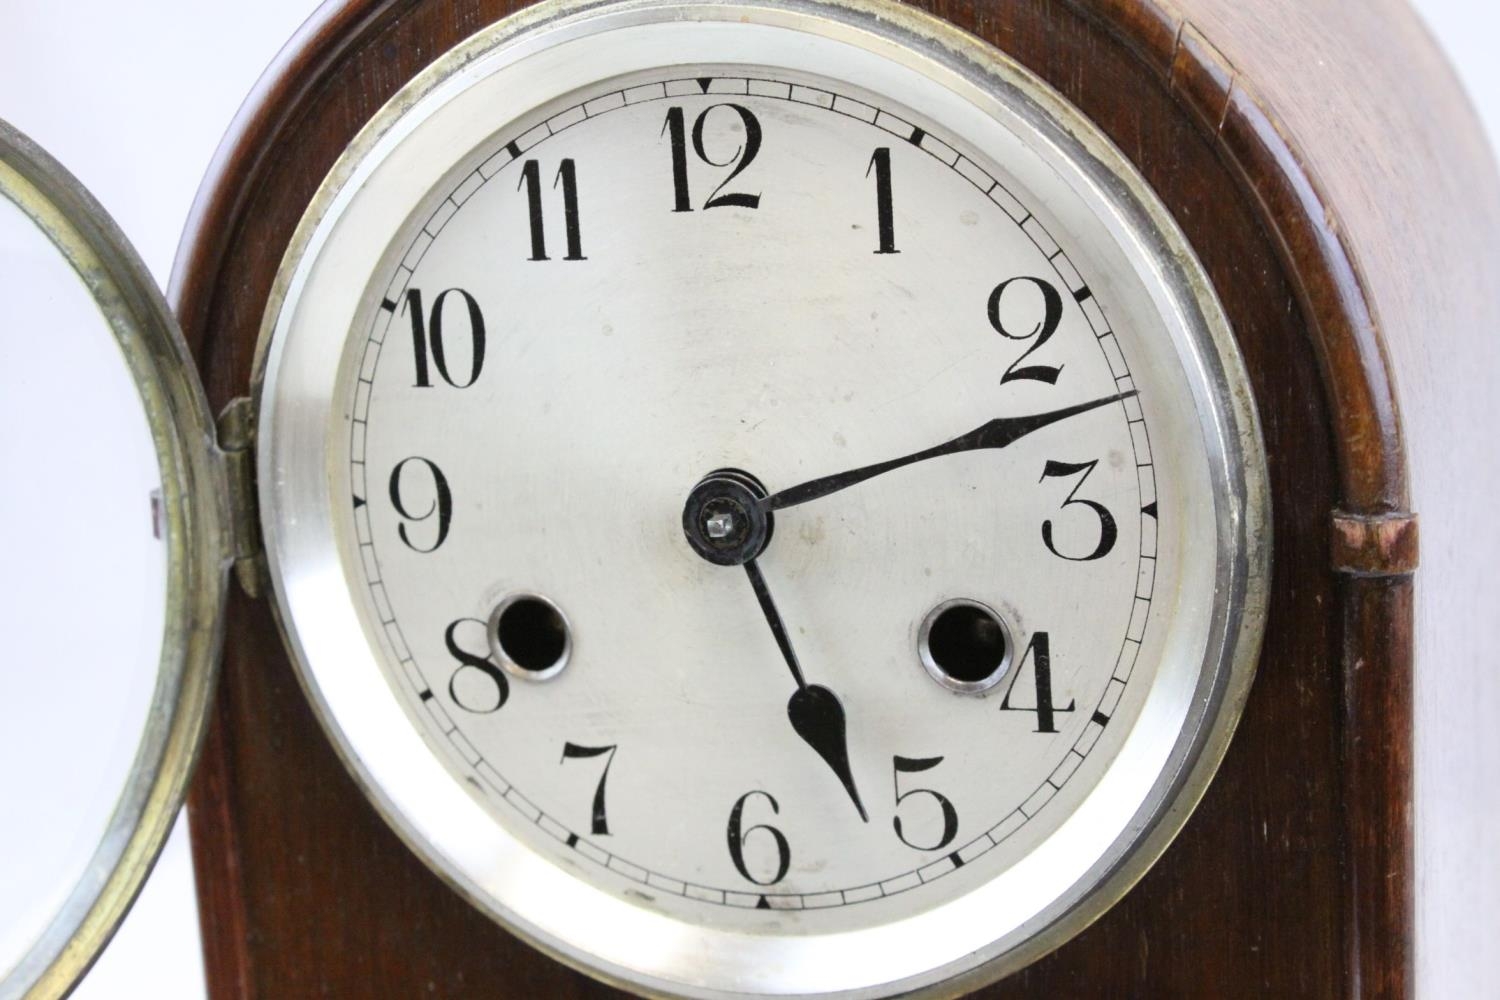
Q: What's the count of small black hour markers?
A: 12